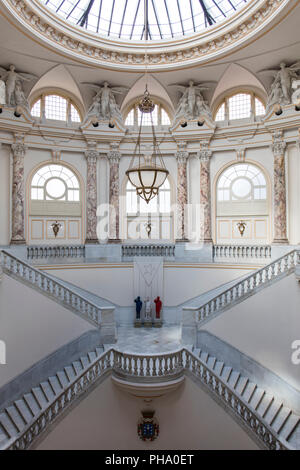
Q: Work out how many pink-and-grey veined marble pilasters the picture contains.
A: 6